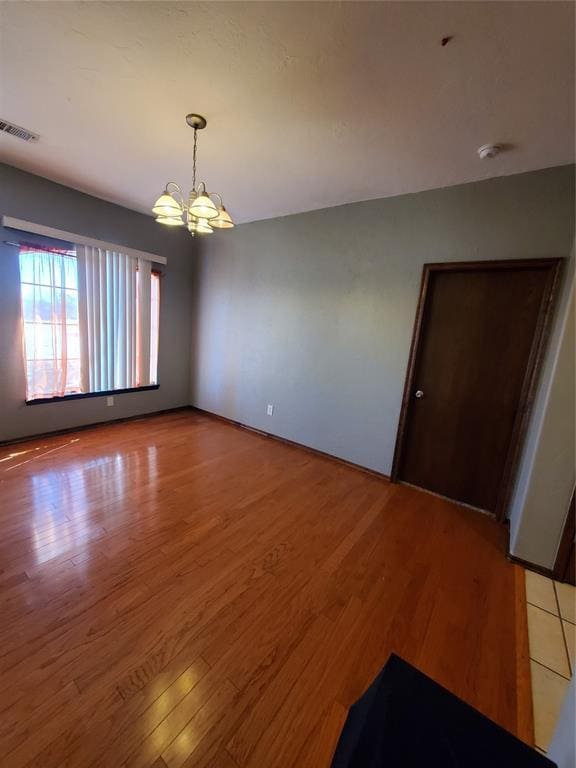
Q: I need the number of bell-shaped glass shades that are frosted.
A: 5